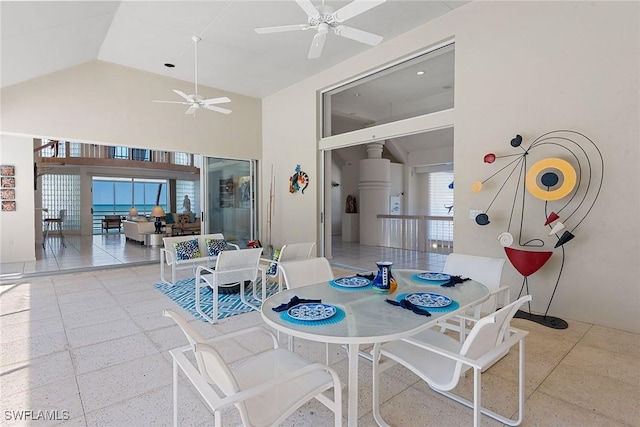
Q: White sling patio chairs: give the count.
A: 6